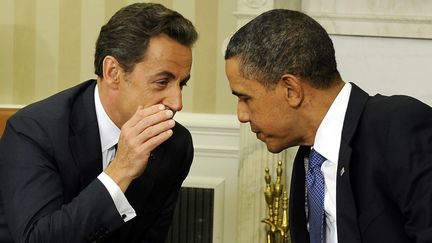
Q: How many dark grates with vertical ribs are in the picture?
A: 1